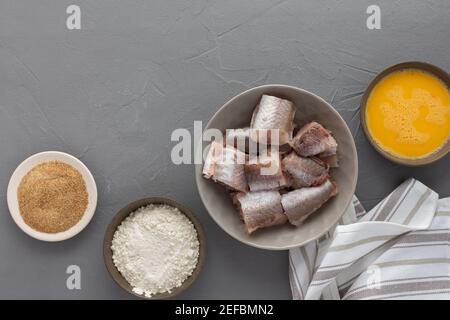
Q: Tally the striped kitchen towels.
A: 1